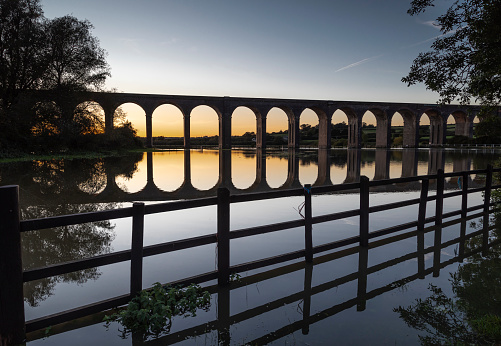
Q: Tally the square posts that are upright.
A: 9